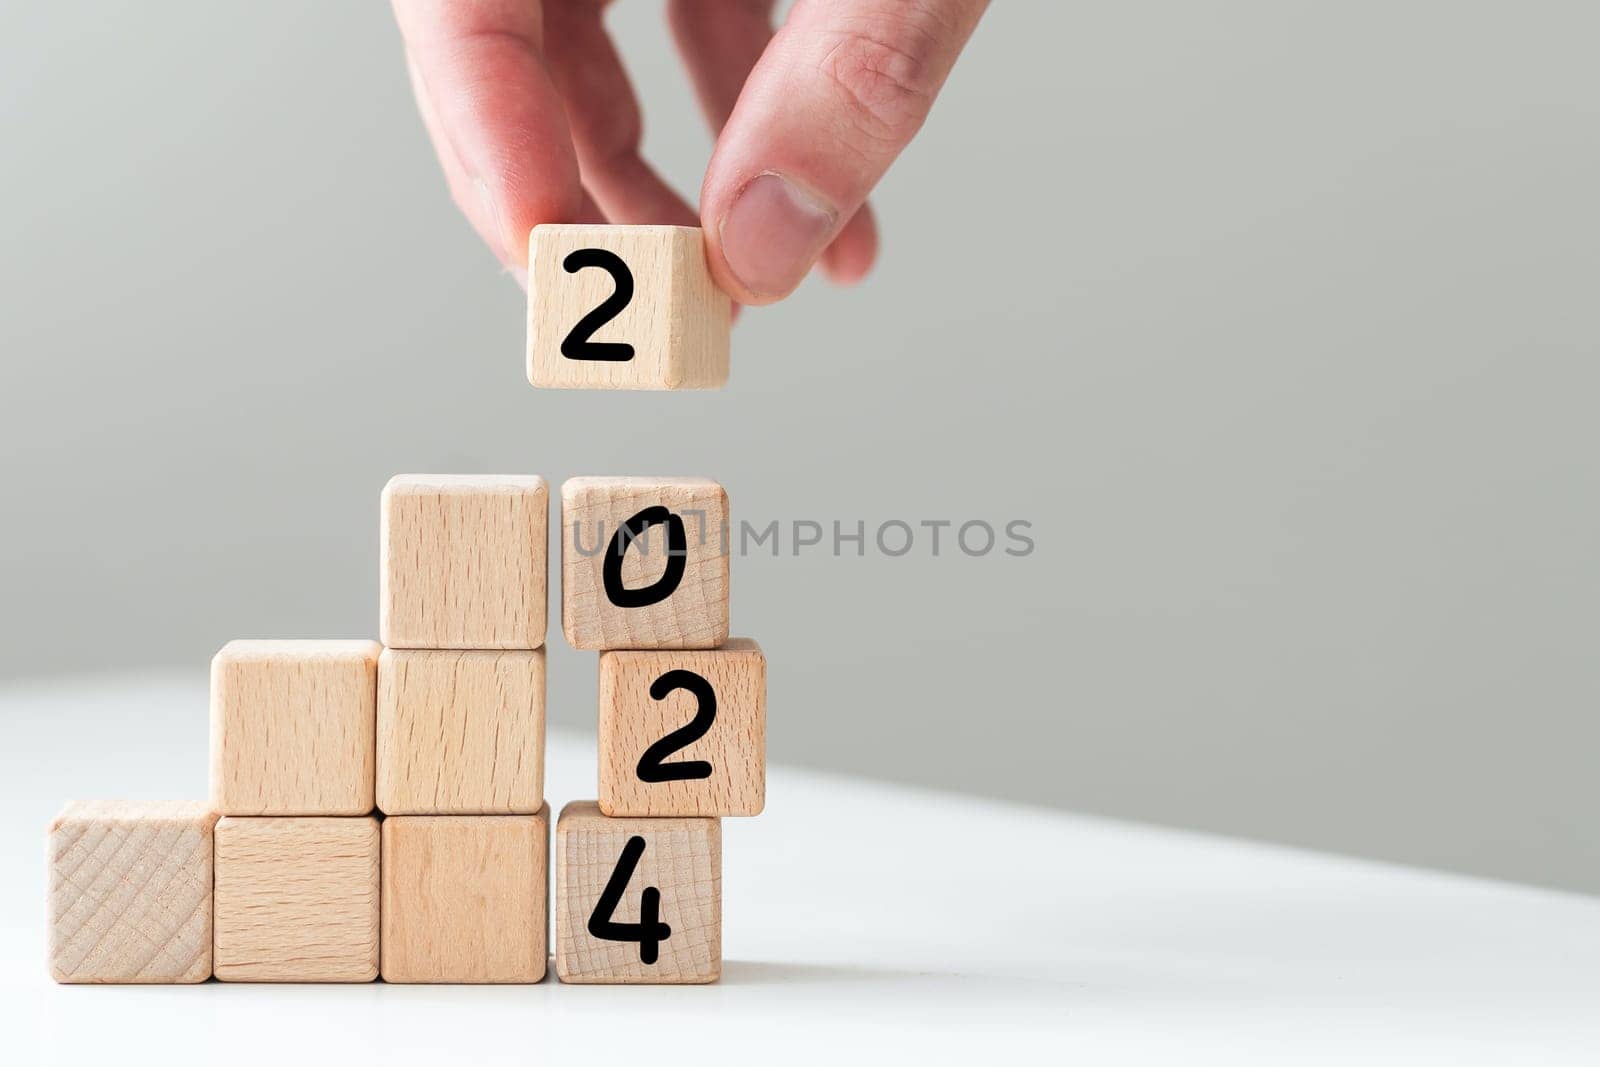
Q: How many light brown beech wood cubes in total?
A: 10